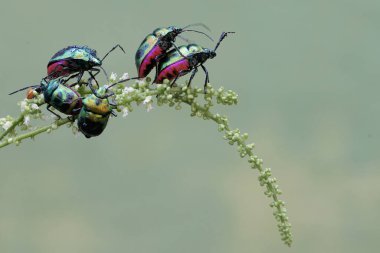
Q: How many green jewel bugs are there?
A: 5